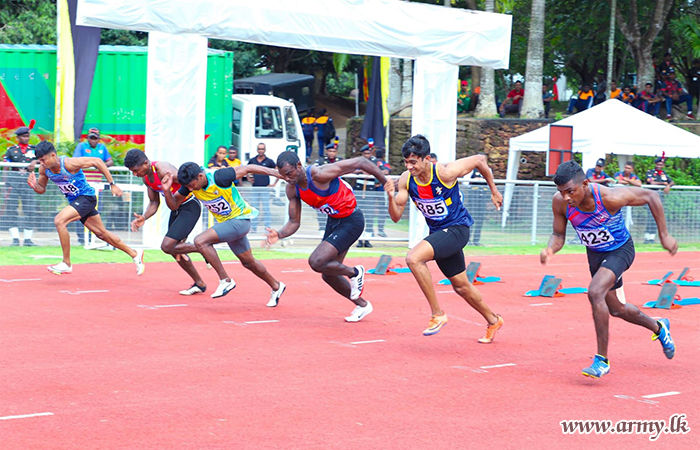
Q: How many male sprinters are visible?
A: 6